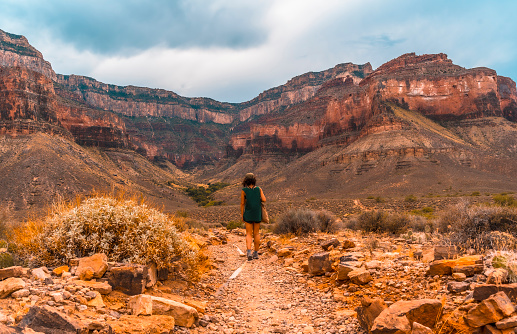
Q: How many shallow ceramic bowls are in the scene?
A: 0